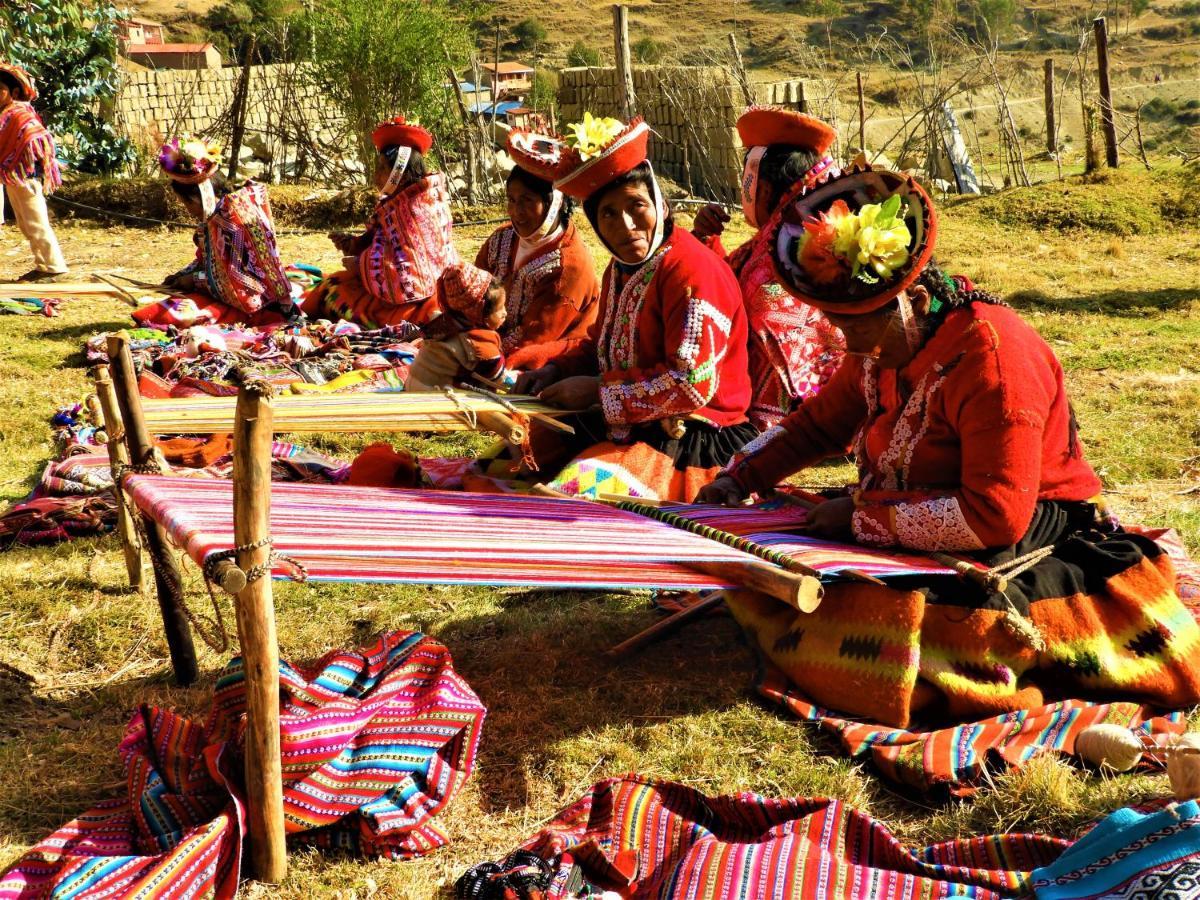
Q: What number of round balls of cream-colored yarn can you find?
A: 2